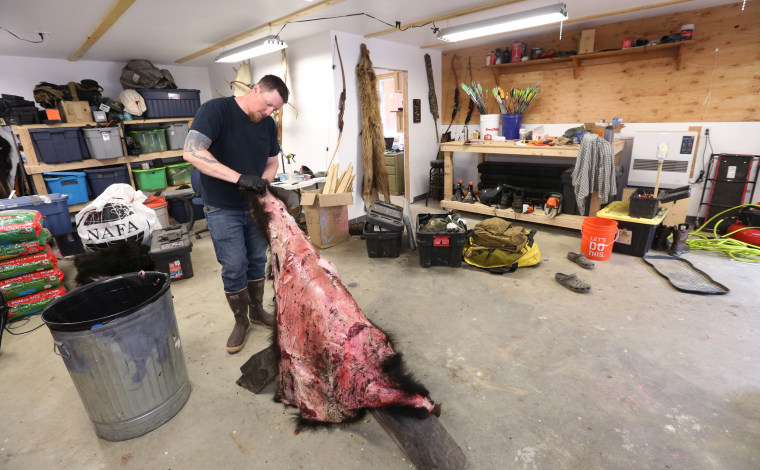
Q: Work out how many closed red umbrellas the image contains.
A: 0